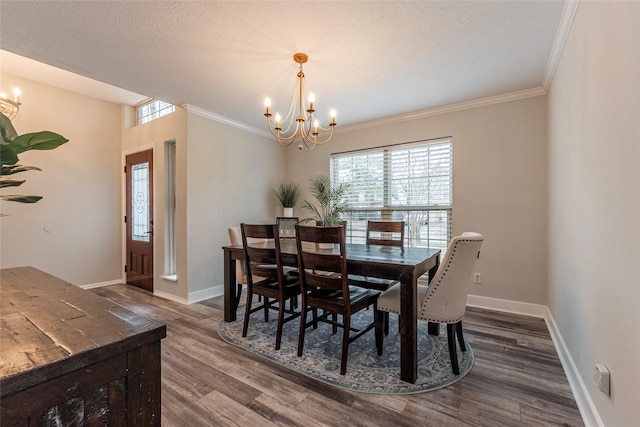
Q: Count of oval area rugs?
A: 1